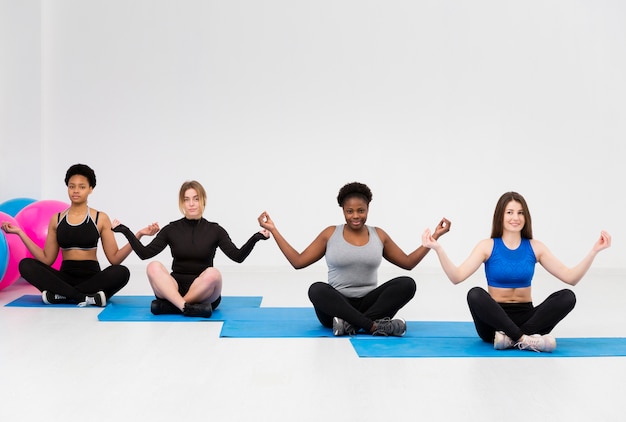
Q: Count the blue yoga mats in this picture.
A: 4